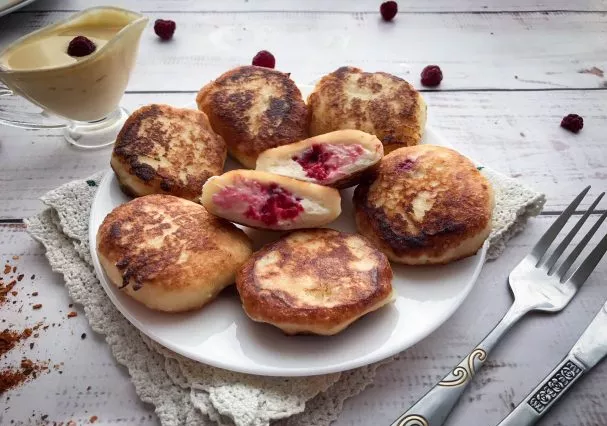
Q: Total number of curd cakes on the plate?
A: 7